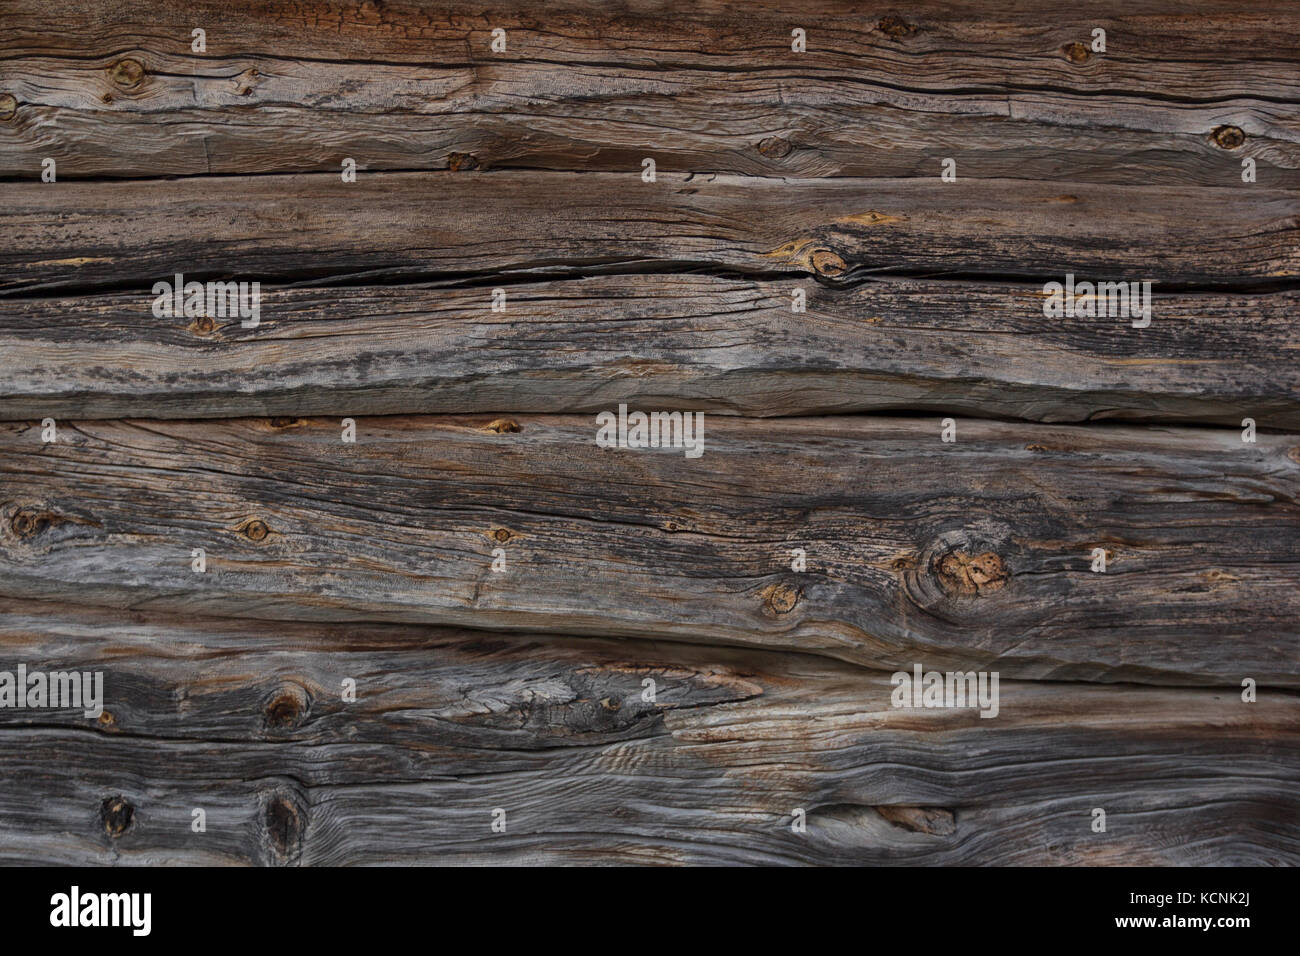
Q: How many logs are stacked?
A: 5